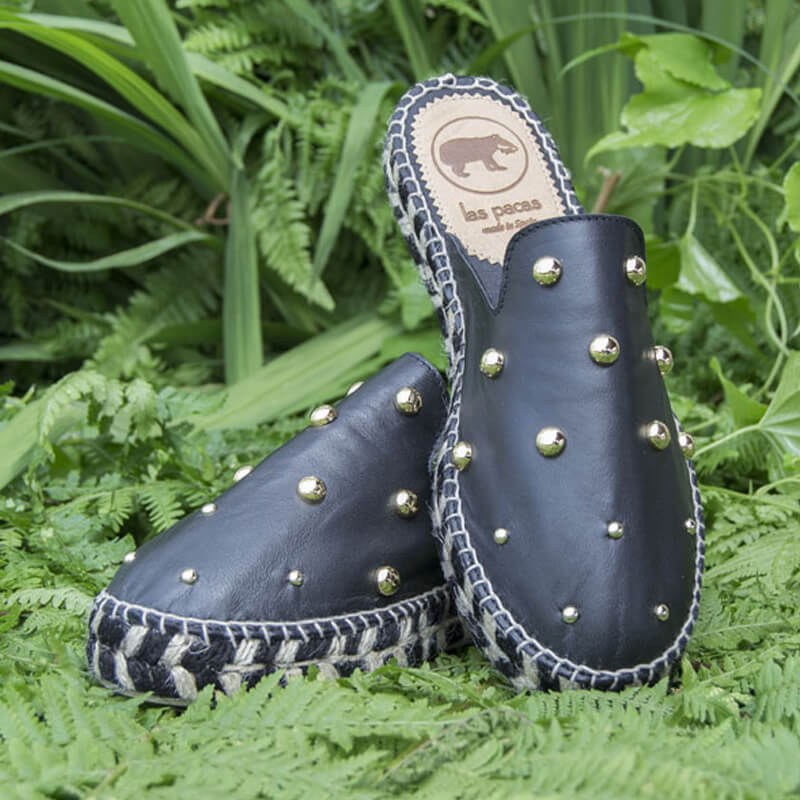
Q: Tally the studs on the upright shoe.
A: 14